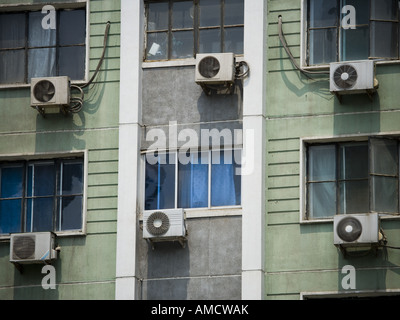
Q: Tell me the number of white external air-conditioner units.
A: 6